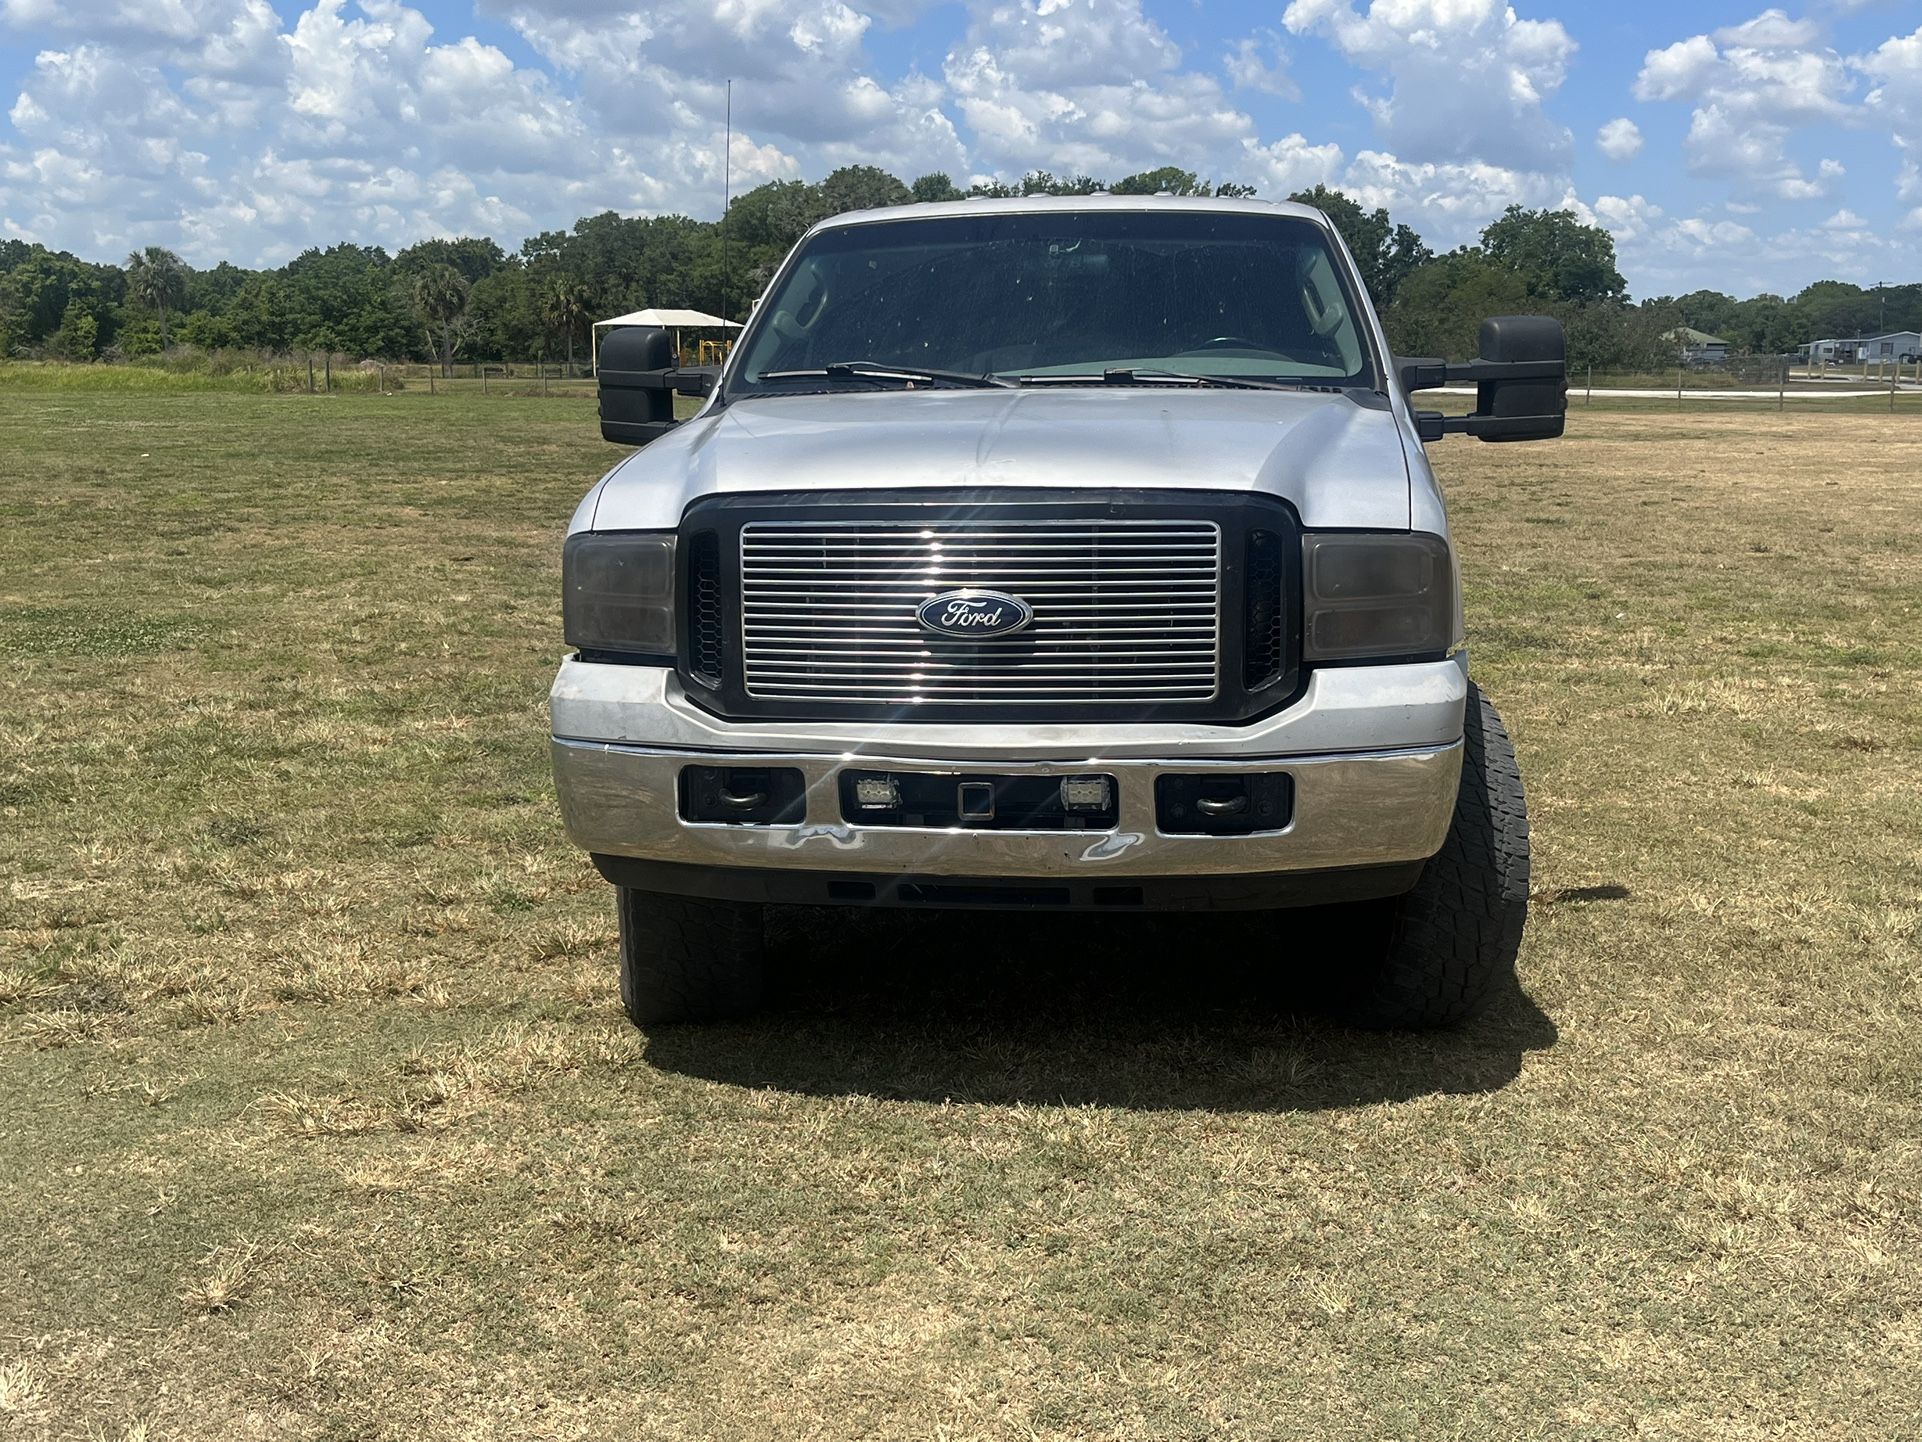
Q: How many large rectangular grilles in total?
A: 1